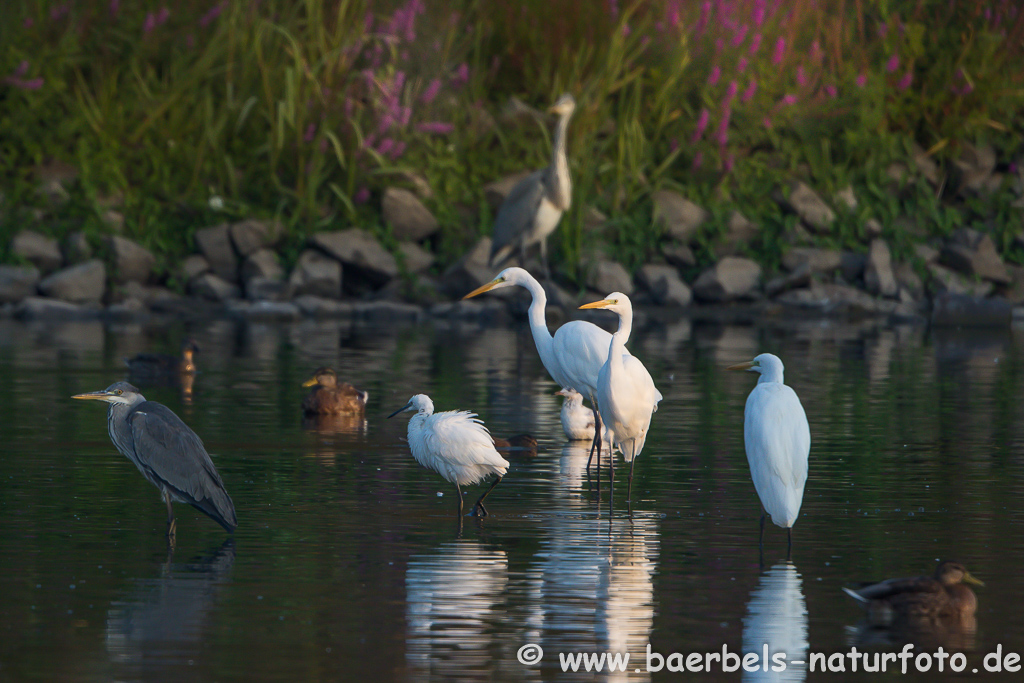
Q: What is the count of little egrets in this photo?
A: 1